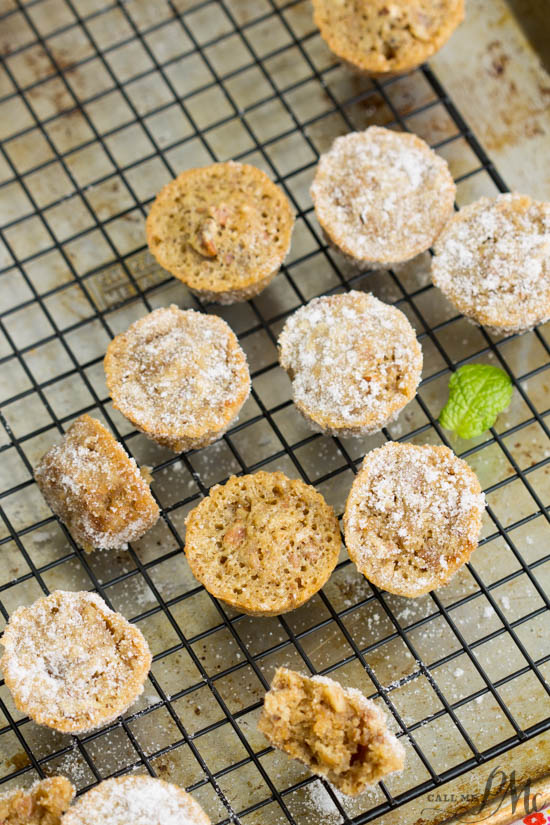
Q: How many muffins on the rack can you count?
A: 13